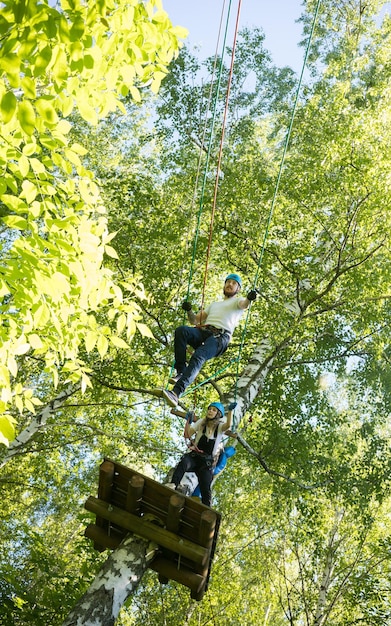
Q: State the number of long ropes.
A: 4